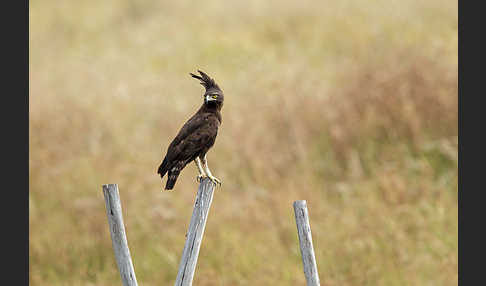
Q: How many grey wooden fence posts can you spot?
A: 3